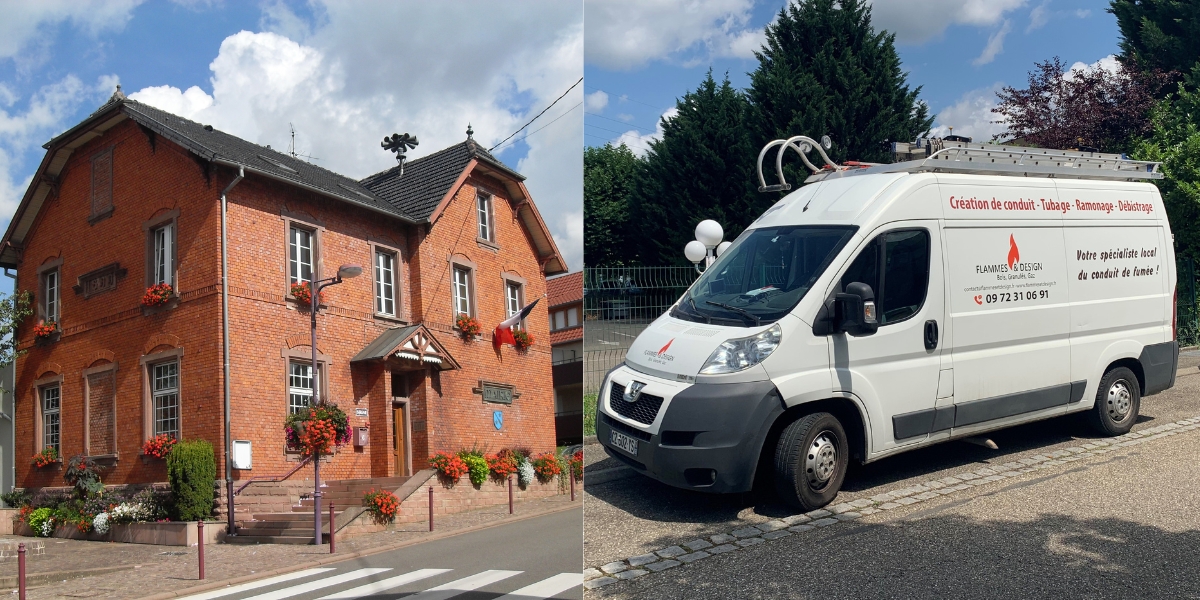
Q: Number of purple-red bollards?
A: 6